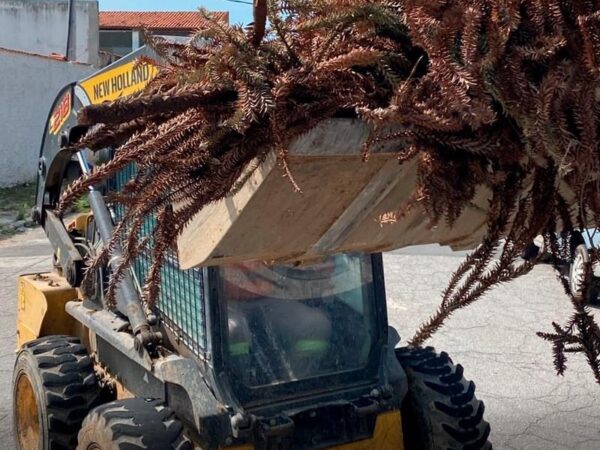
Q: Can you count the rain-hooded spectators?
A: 0